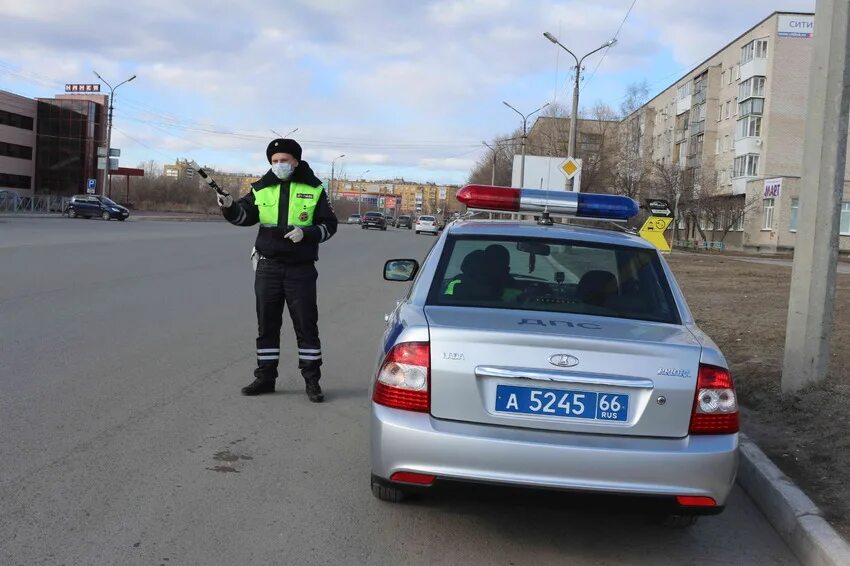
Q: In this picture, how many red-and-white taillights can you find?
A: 2